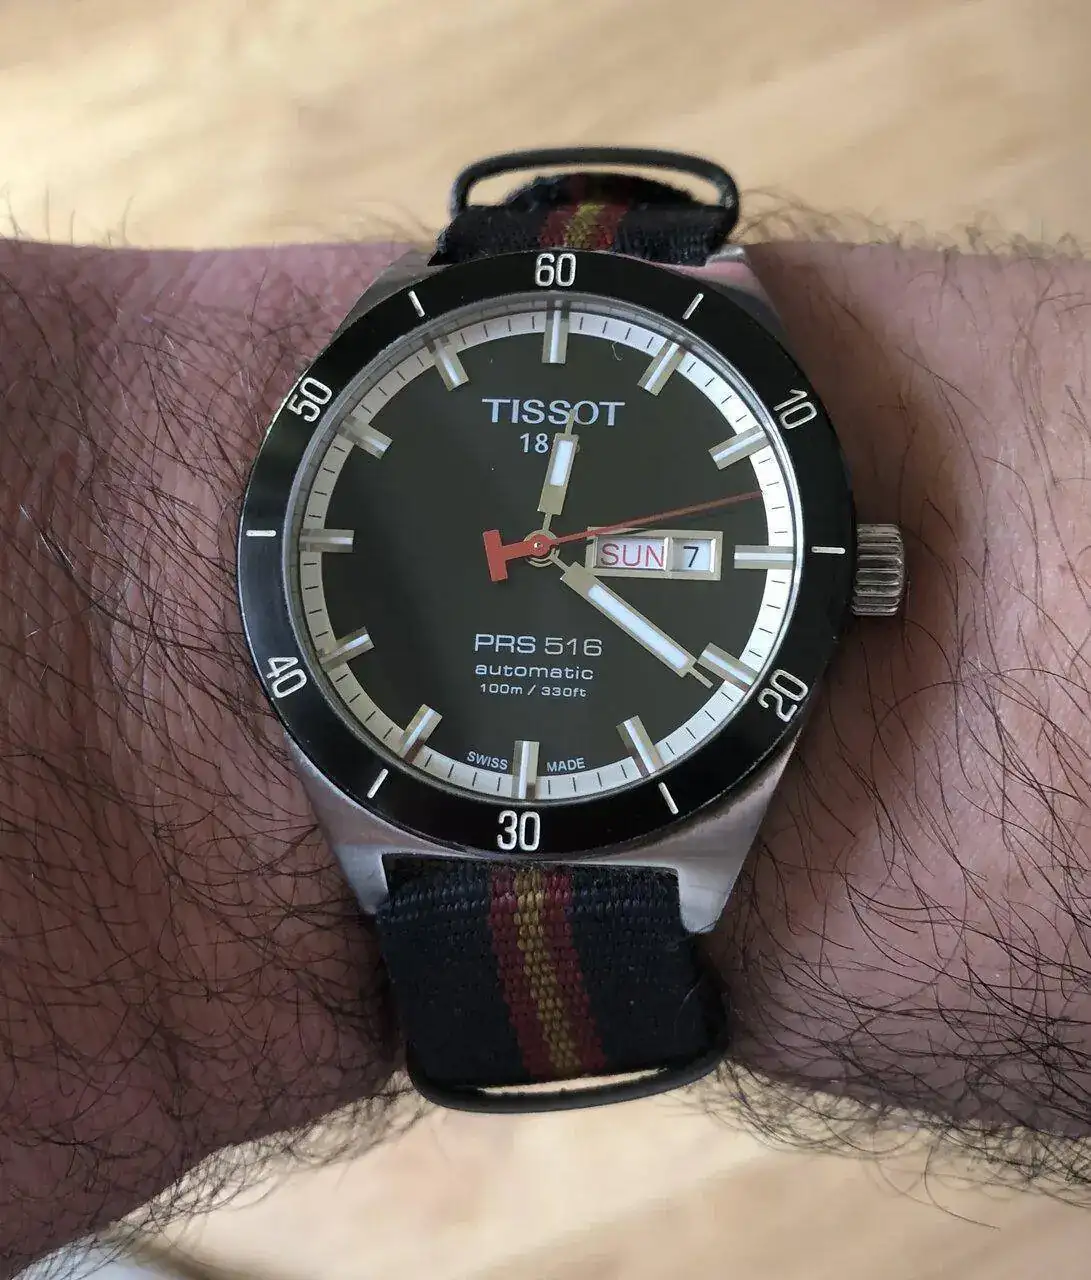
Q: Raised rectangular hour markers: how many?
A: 12